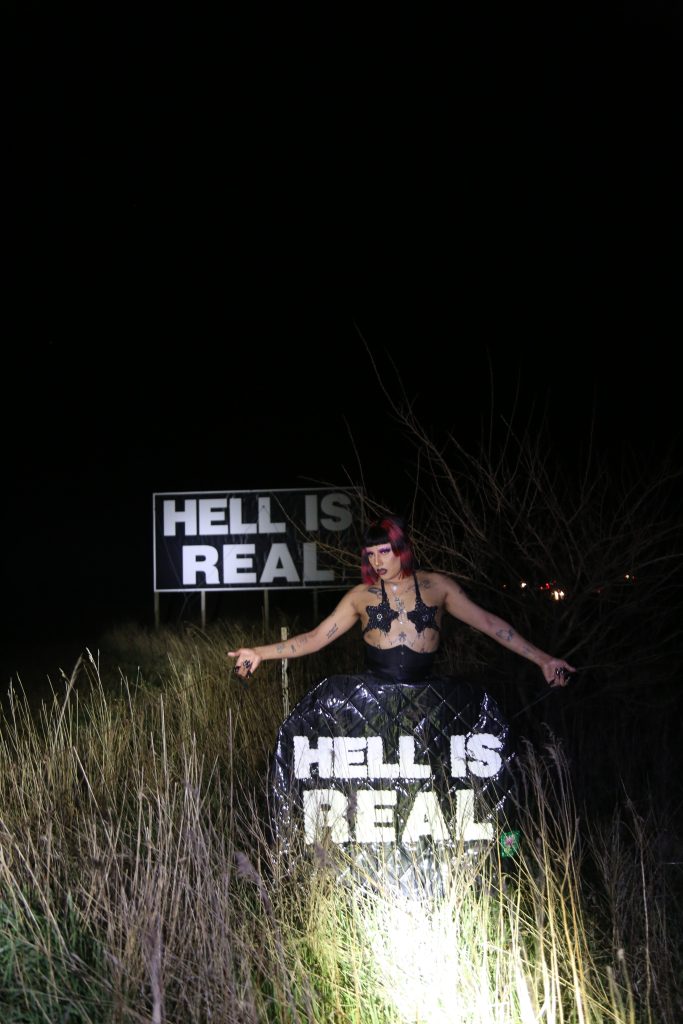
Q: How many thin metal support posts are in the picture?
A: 4